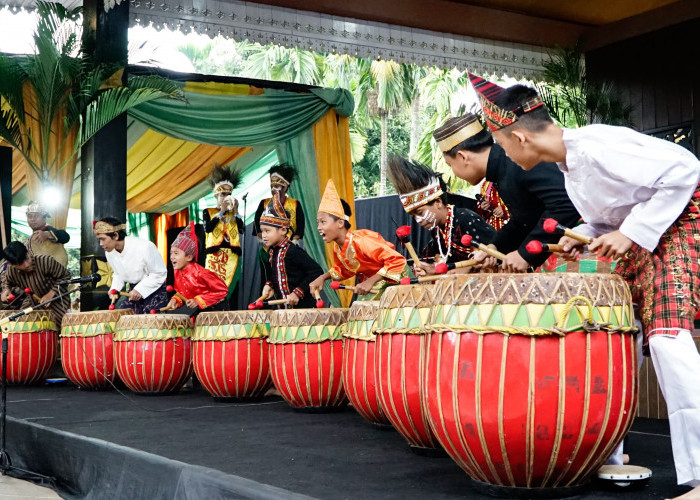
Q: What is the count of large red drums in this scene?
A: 8